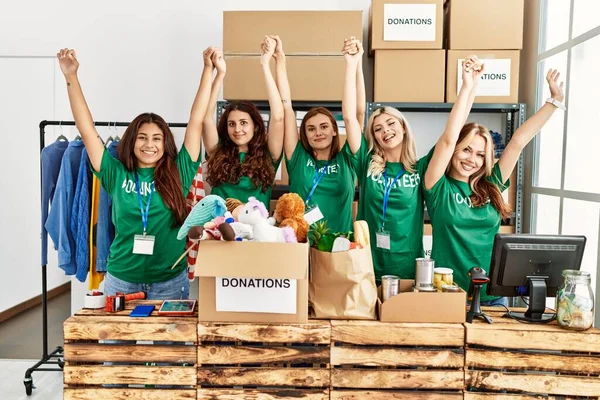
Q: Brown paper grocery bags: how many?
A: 1